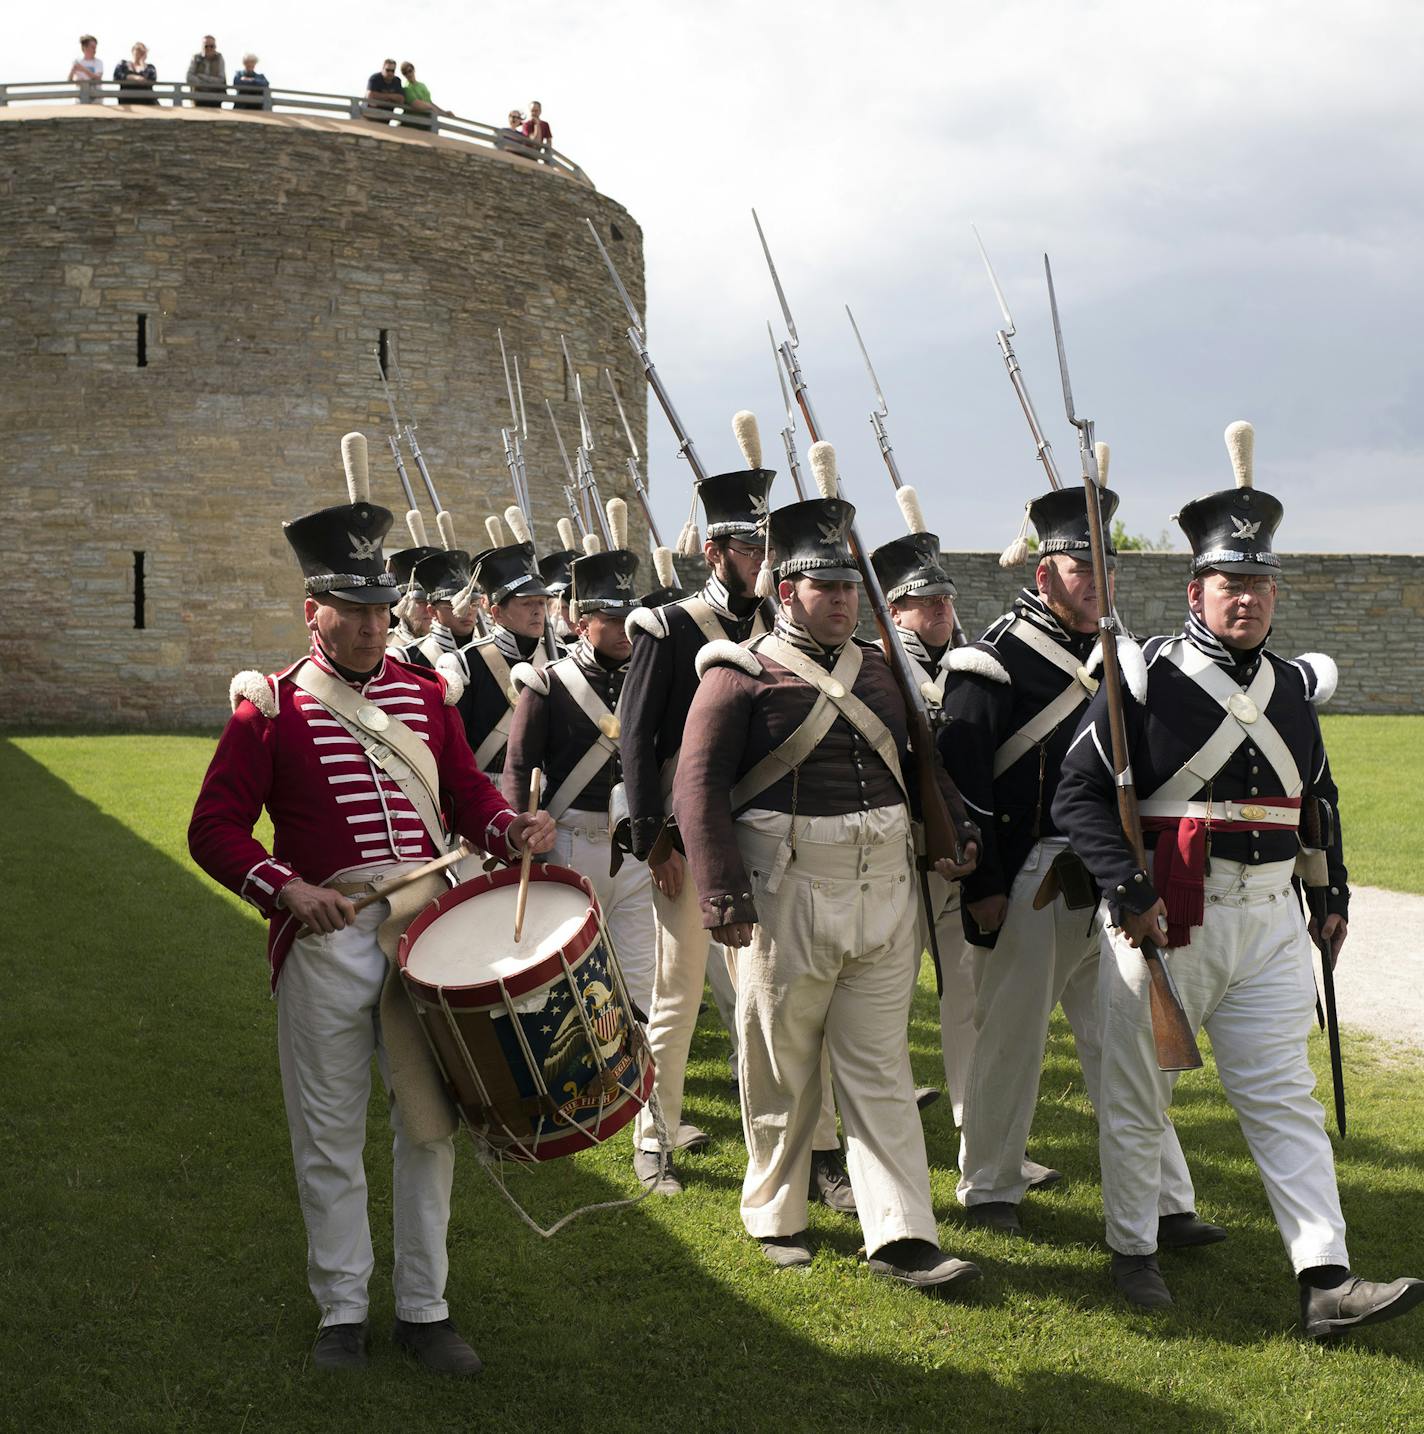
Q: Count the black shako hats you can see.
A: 14